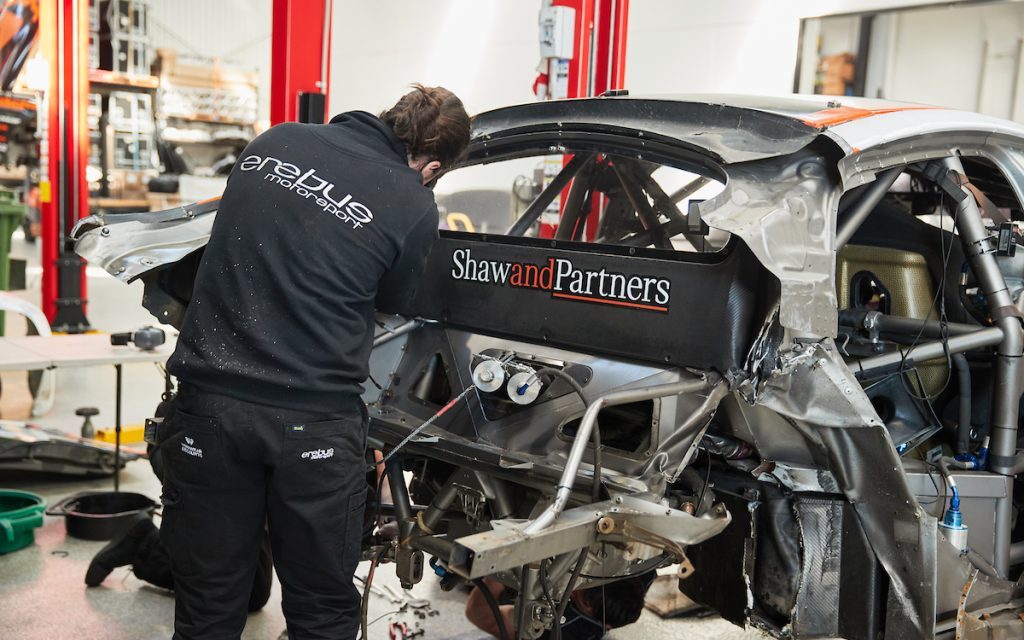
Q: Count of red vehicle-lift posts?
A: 3